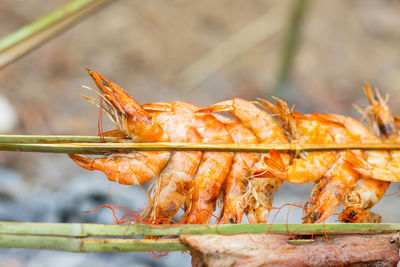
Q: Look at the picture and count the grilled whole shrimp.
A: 9